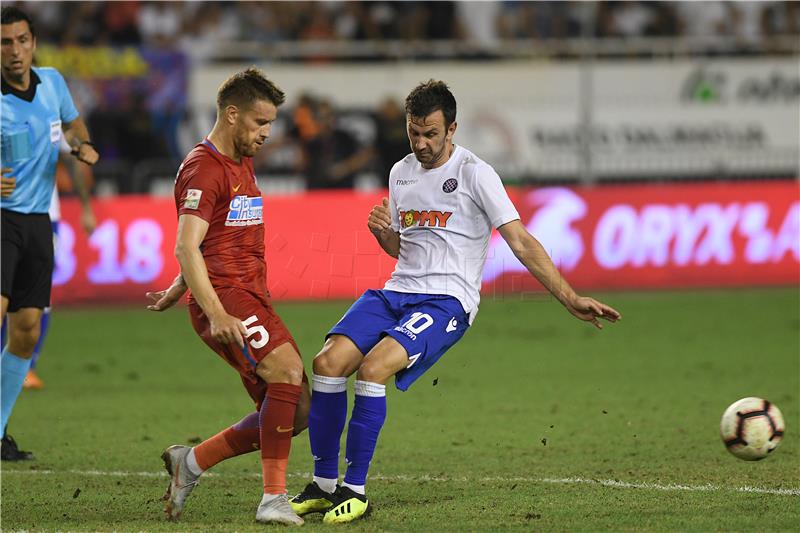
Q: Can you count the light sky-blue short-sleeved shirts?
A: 1